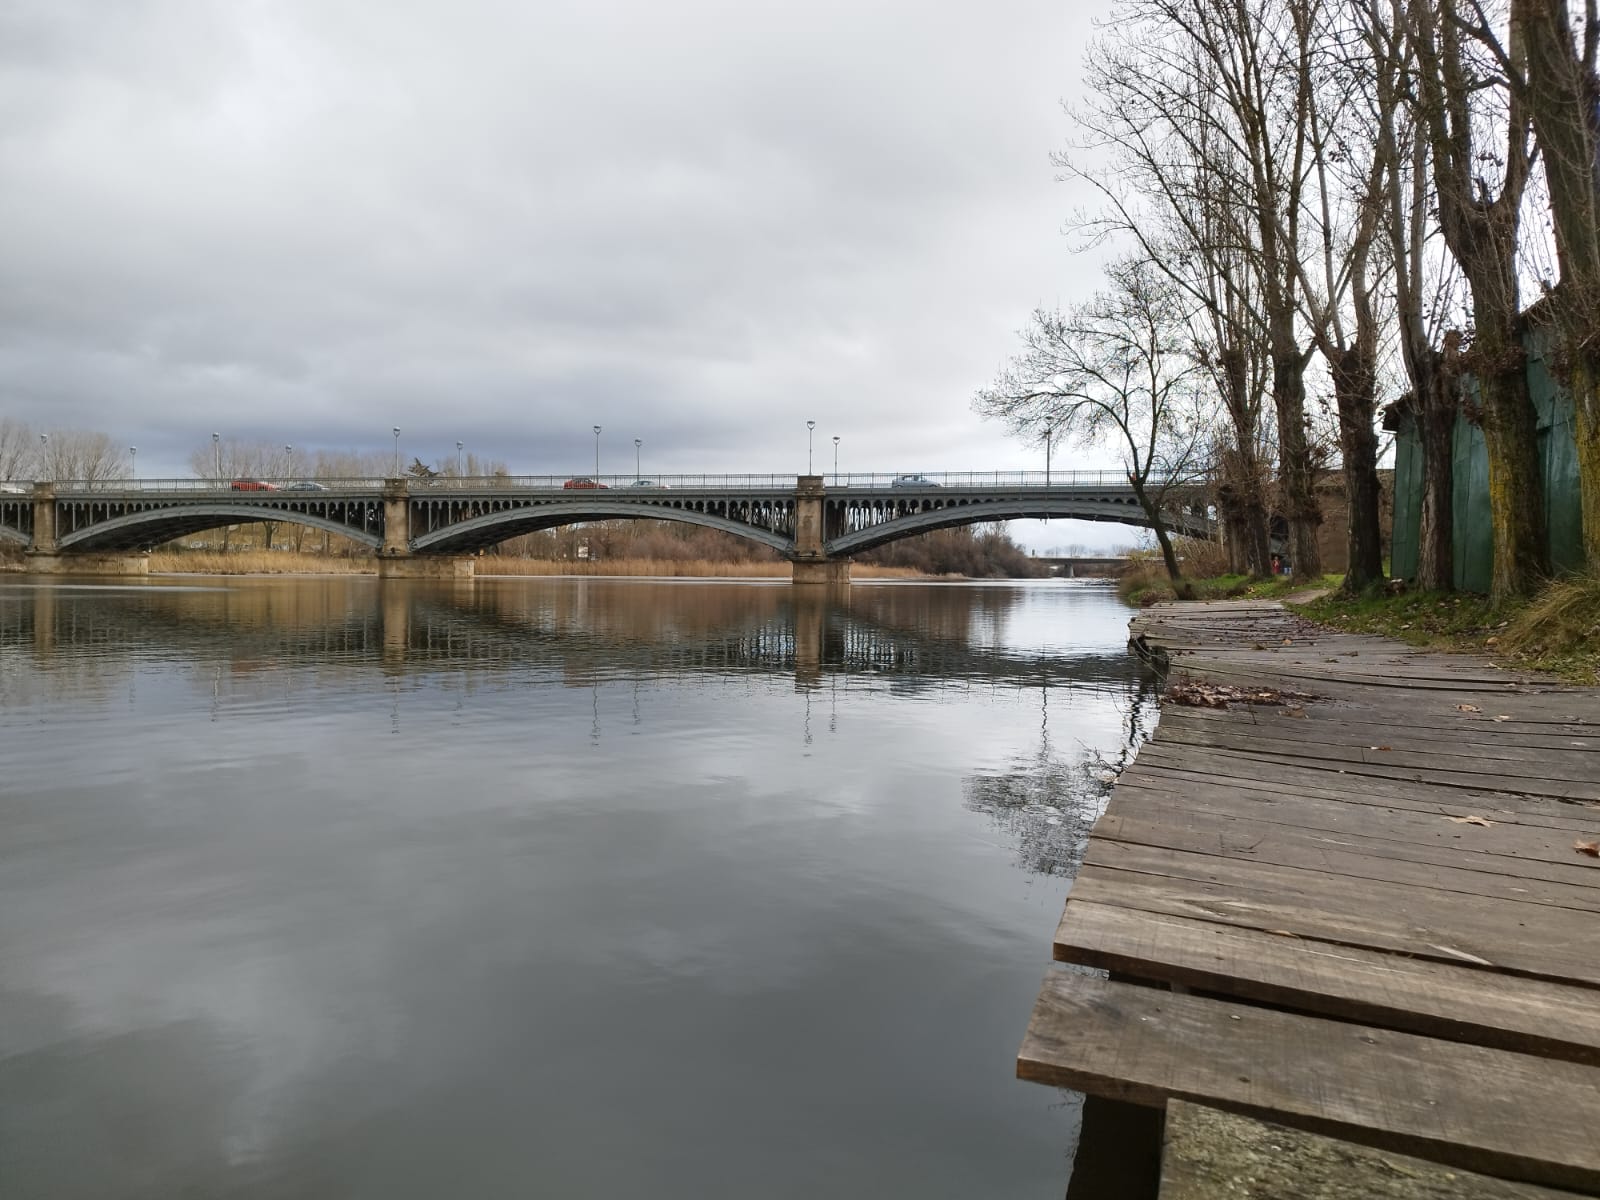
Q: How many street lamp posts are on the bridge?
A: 11